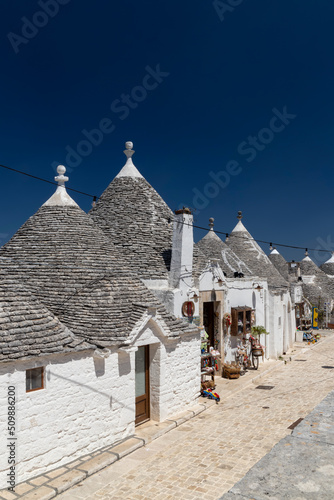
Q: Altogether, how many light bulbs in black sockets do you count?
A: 5